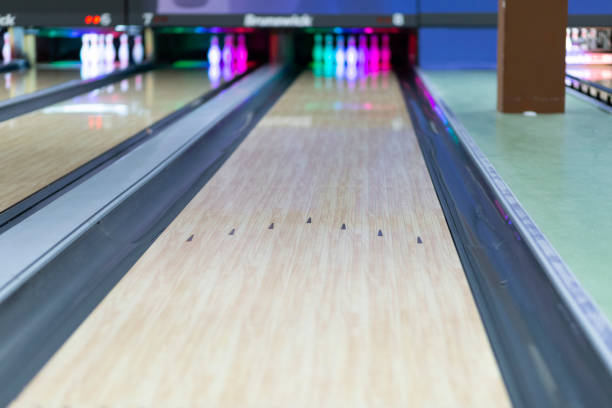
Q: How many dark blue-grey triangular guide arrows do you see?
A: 7